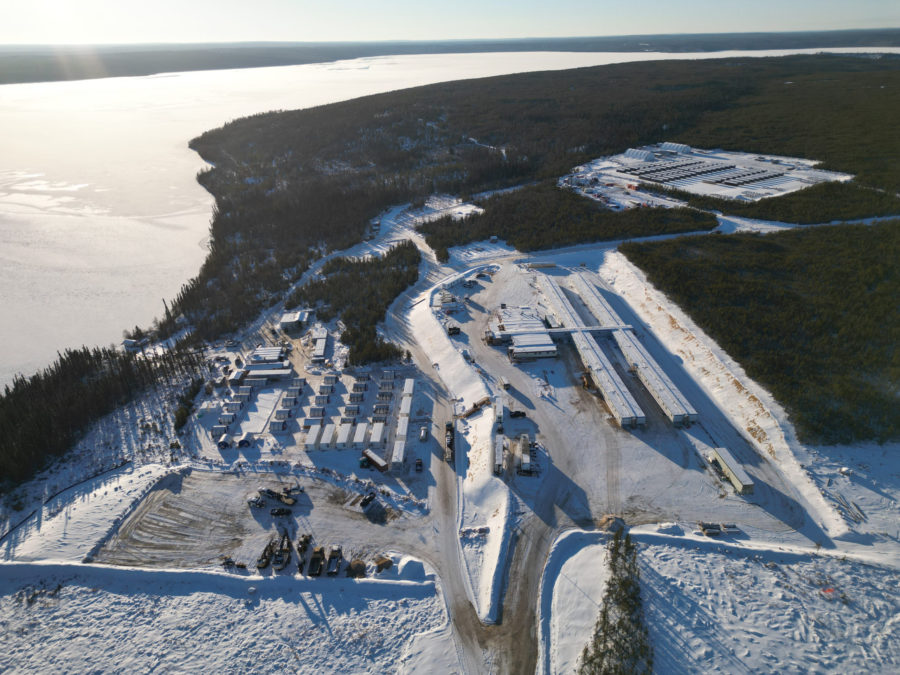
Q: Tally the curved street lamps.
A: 0